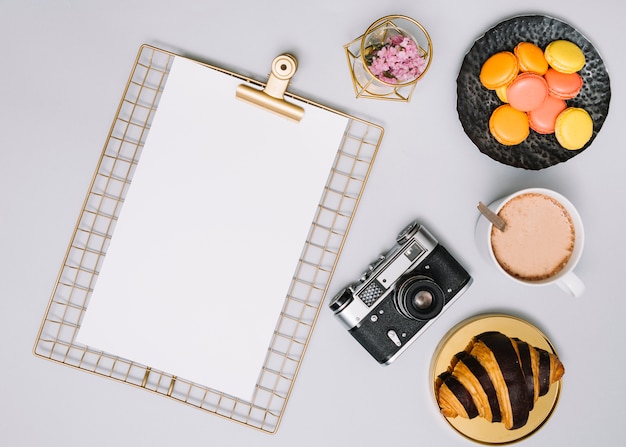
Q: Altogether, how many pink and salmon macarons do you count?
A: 3